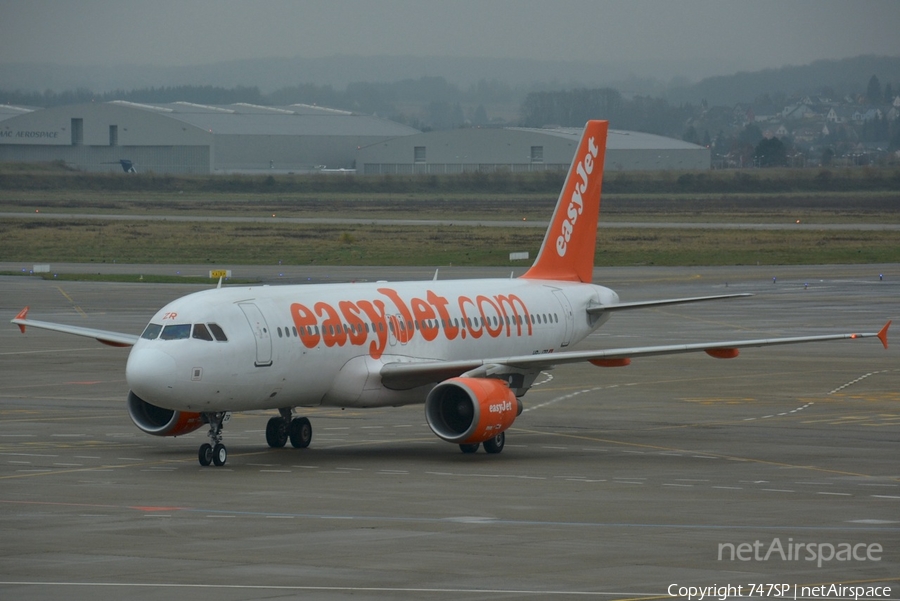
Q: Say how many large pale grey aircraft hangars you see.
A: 2